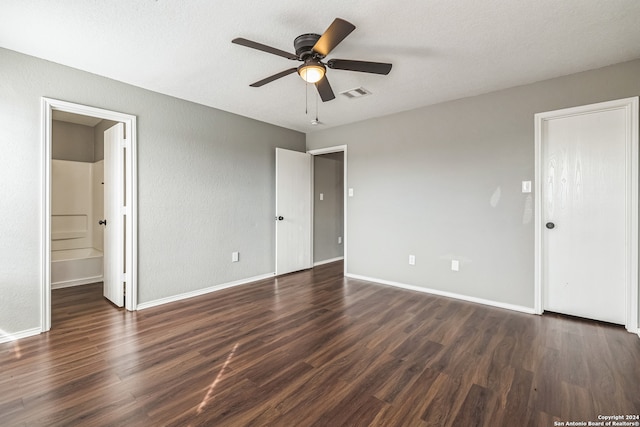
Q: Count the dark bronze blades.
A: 5